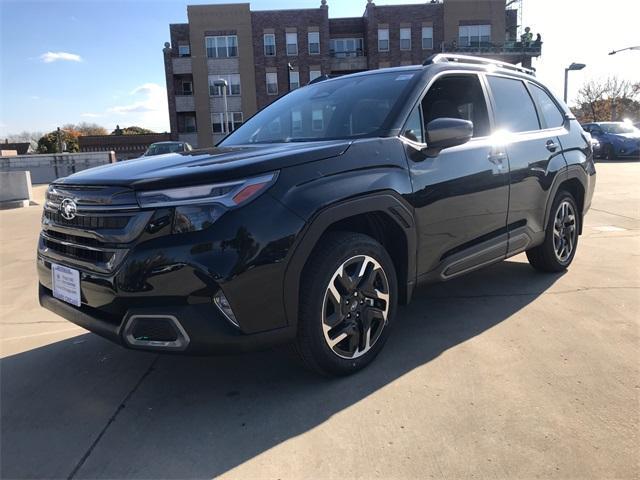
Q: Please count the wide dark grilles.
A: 1